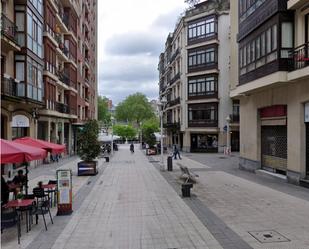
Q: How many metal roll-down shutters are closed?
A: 1